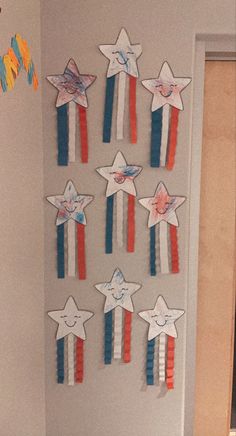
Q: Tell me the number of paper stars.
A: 9